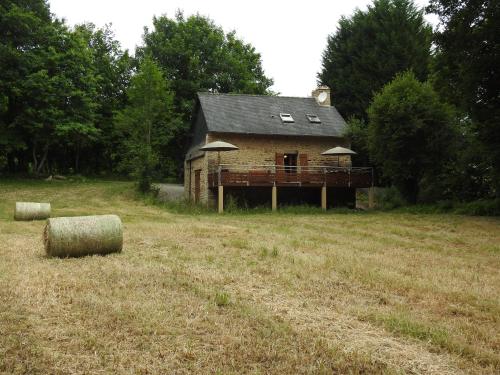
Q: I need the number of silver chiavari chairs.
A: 0